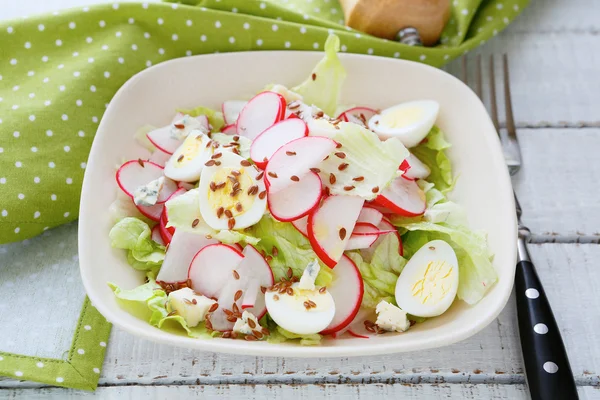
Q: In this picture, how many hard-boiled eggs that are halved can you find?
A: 5